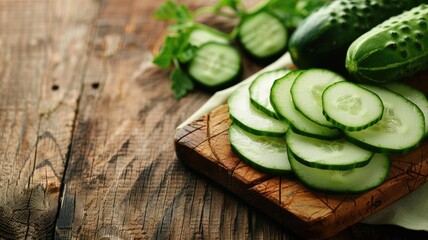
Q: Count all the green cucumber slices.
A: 13